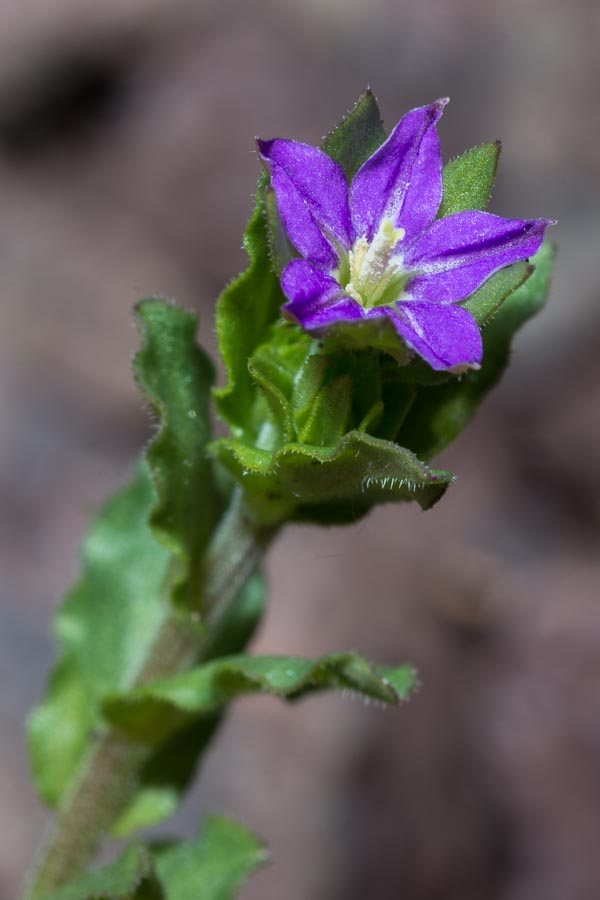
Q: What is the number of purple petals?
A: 5